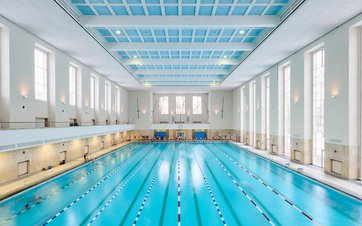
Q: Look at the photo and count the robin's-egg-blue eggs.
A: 0